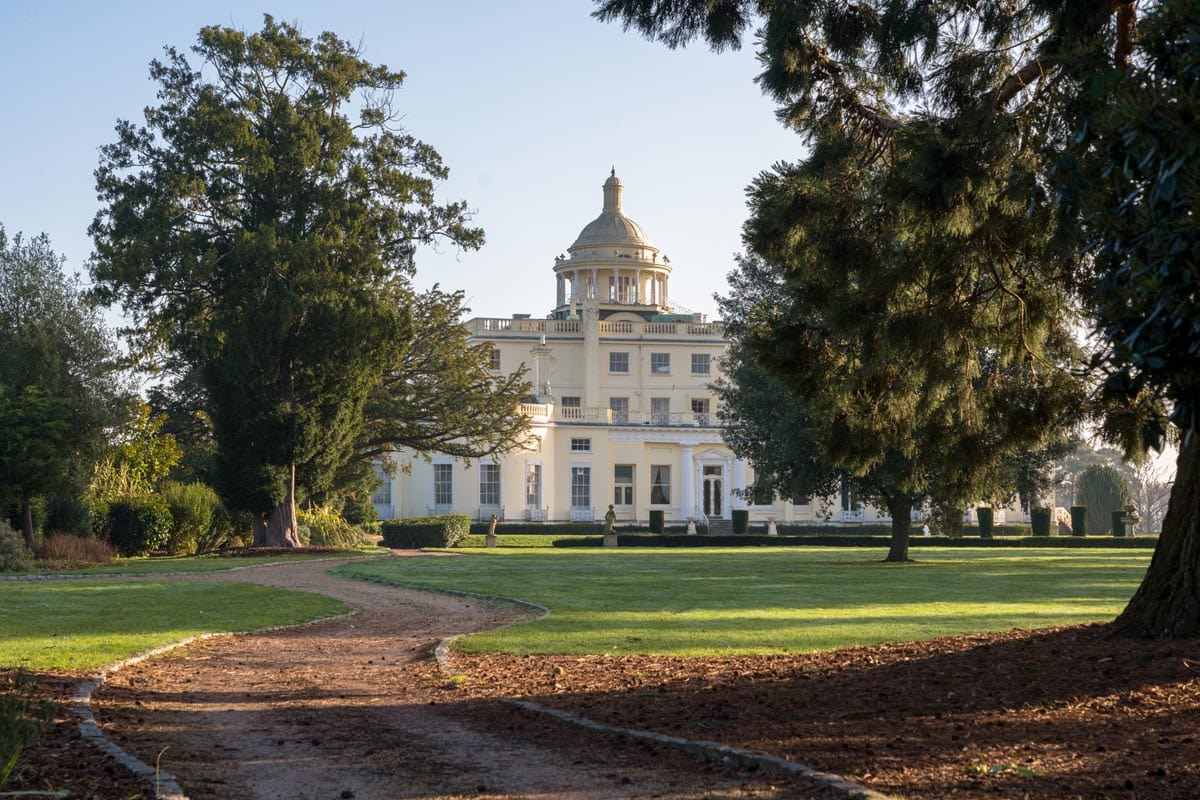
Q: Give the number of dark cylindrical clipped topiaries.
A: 6